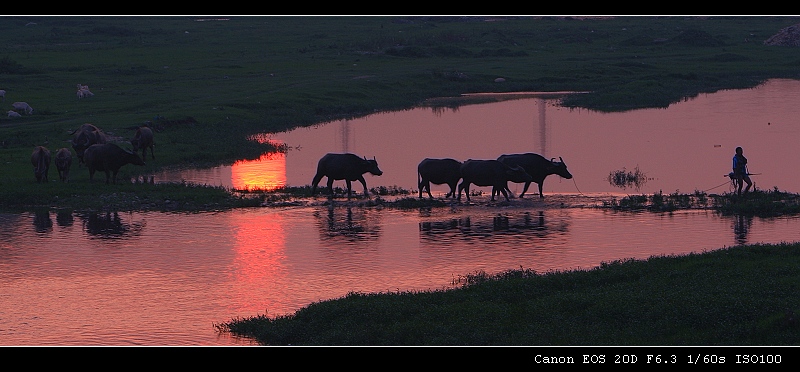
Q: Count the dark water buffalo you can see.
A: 9